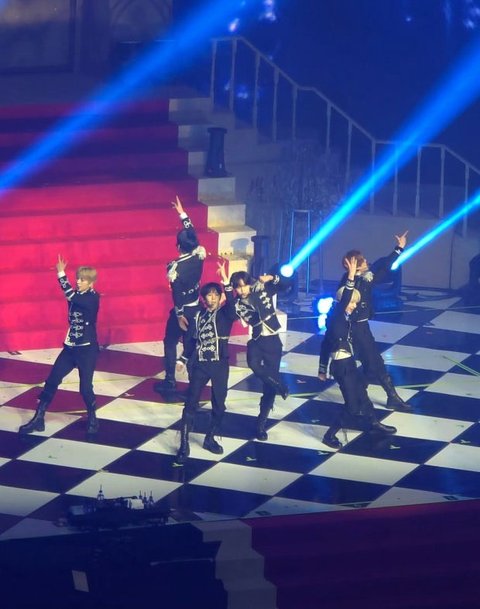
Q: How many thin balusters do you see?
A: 12